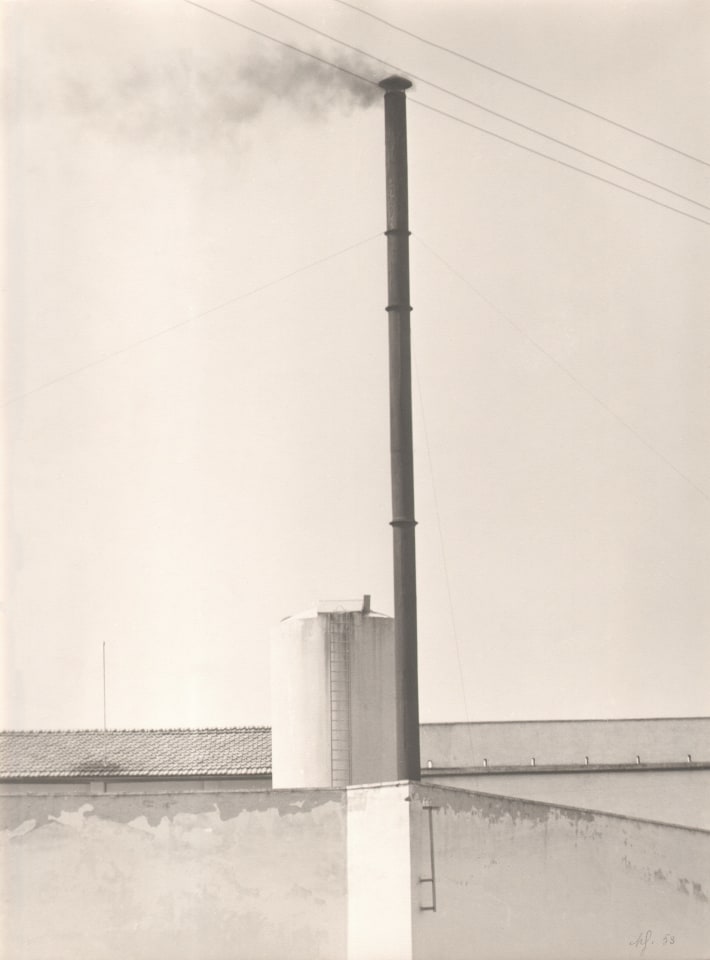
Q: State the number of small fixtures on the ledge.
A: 6